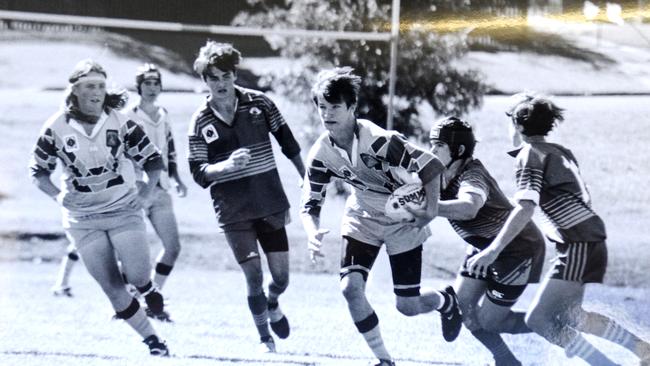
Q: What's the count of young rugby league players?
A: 6